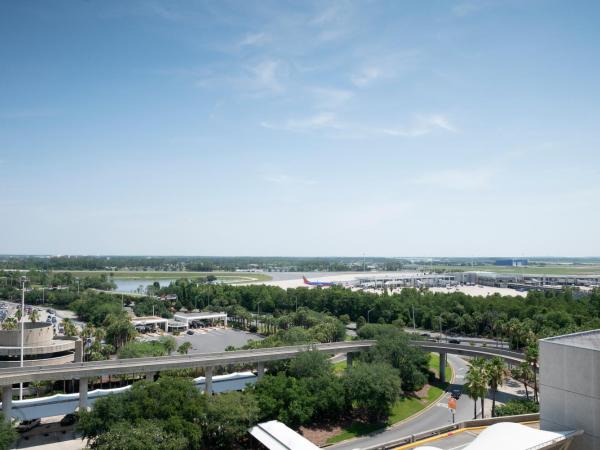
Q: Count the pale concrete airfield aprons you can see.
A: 1